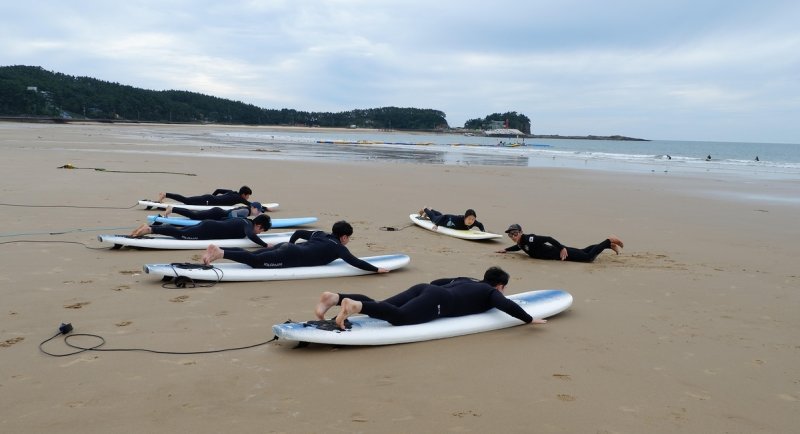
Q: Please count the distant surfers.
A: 3